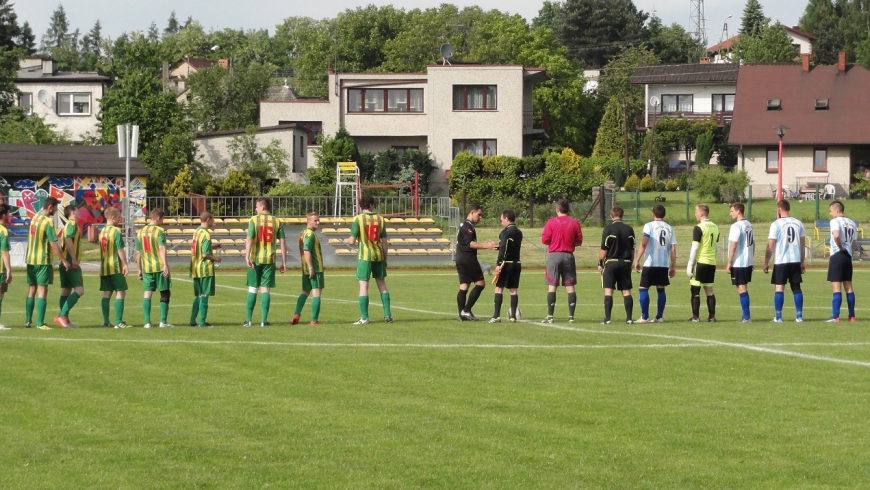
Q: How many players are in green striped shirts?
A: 9